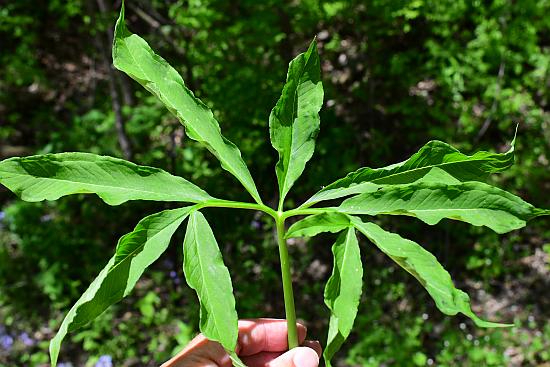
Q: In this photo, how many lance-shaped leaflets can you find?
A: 10